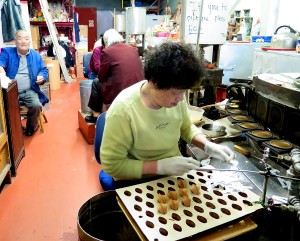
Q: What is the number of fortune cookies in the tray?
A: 8